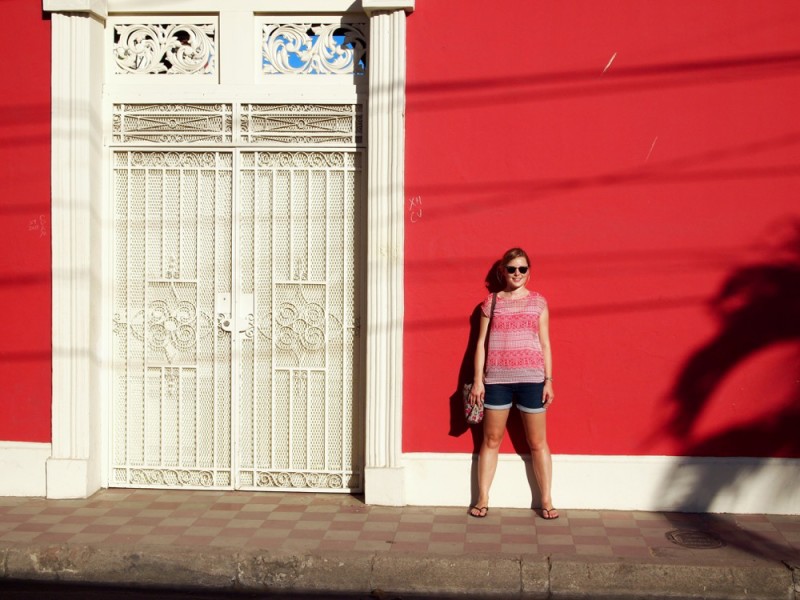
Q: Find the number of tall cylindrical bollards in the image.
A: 0